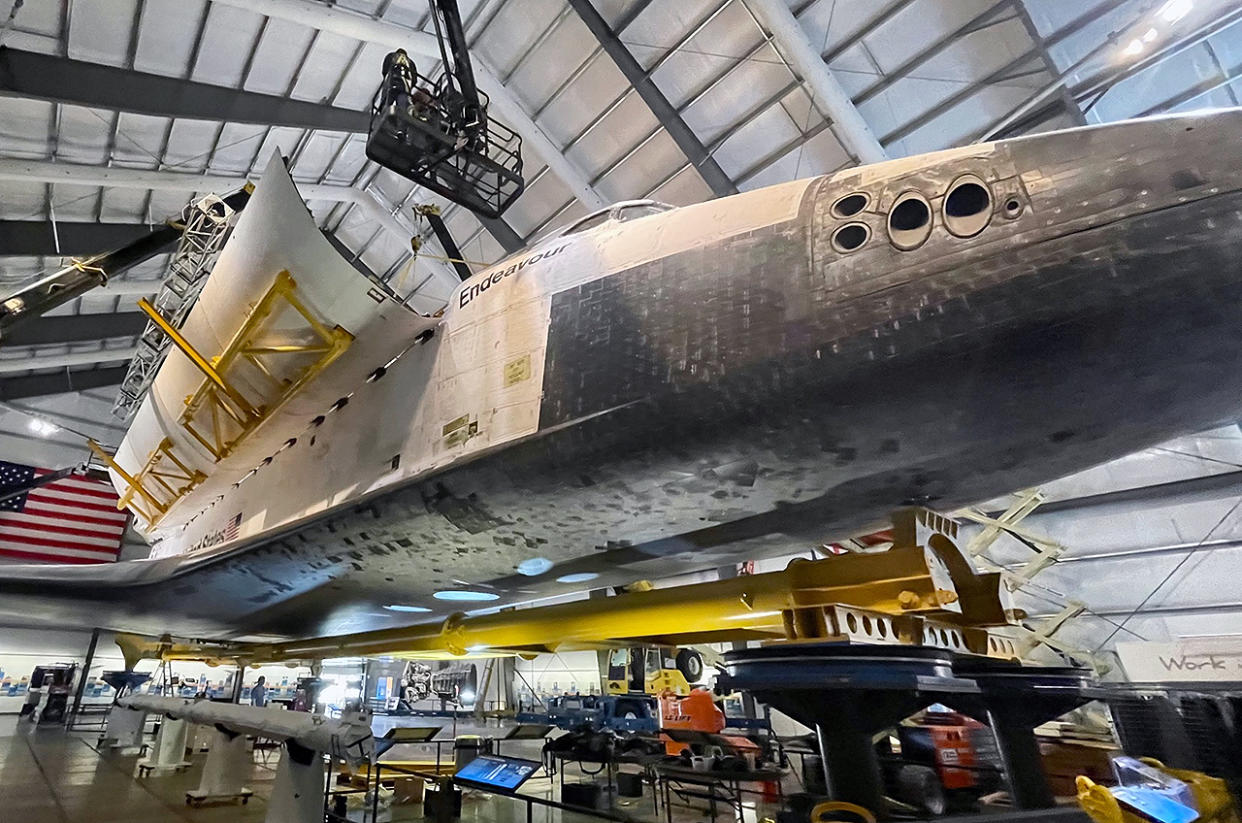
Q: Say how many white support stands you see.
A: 4